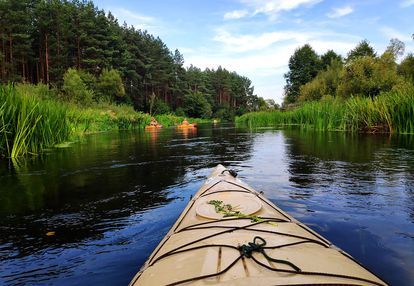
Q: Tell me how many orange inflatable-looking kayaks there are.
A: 2